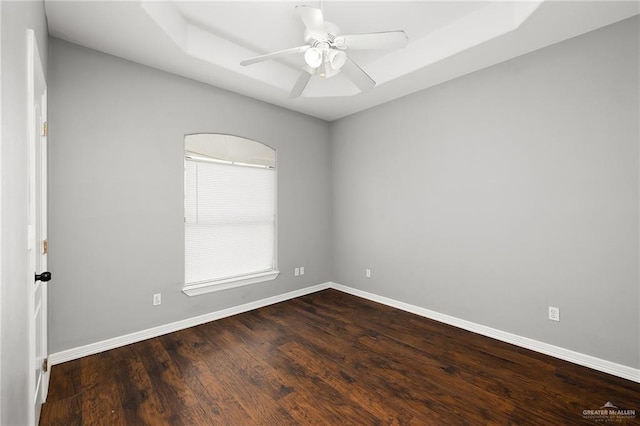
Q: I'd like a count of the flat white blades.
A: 5